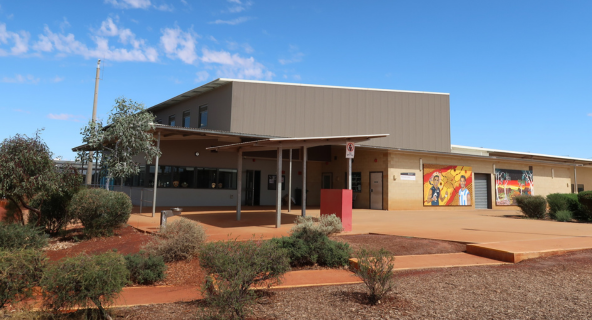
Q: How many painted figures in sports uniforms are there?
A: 2